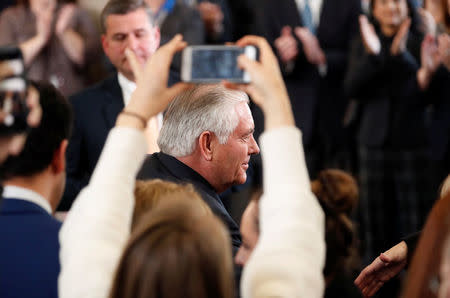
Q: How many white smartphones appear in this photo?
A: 1